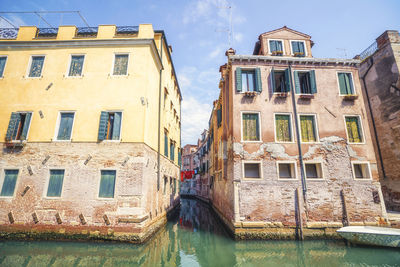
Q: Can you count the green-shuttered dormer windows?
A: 2